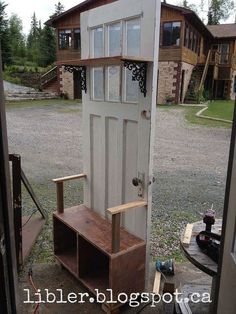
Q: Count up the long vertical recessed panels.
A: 3